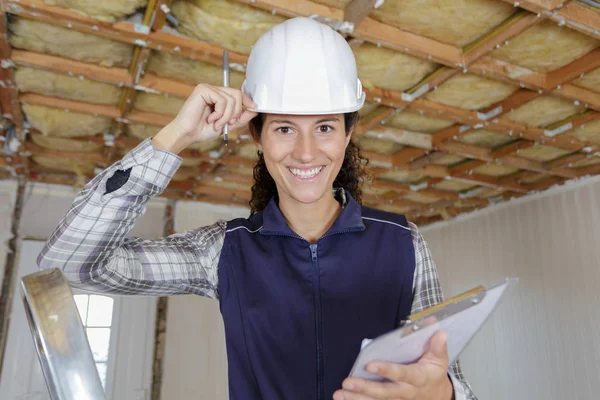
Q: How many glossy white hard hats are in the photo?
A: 1